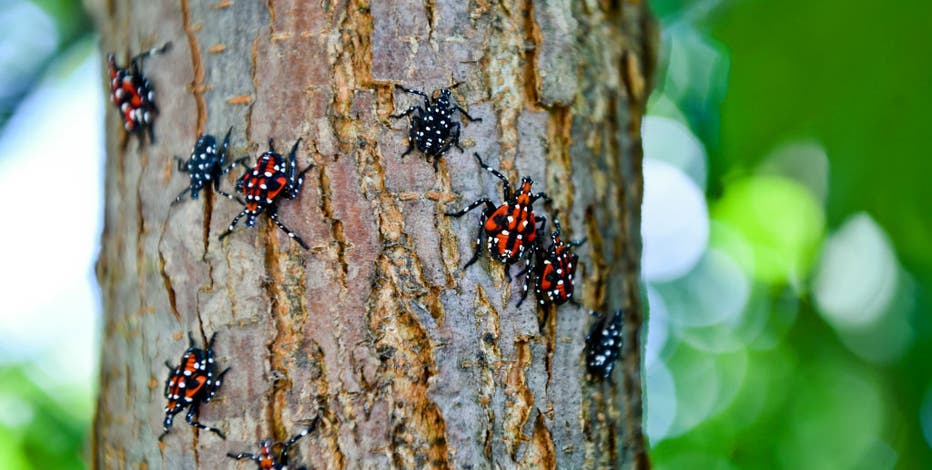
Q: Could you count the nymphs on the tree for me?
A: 9